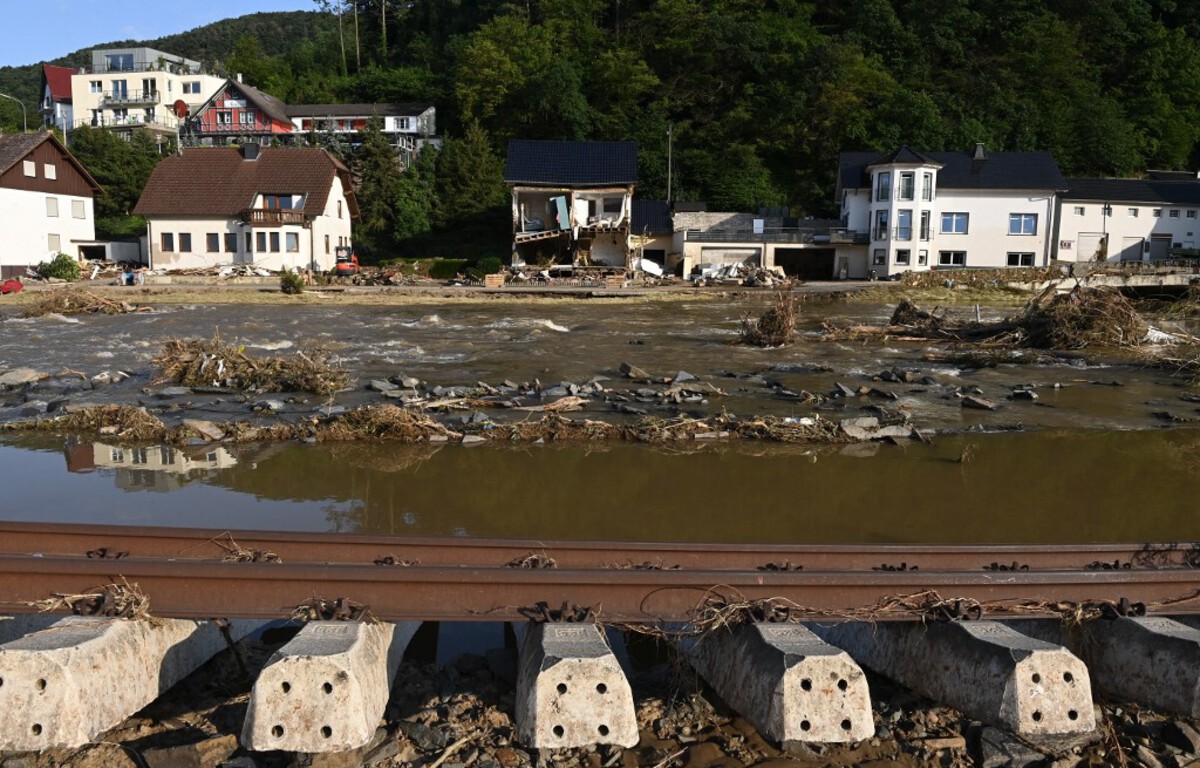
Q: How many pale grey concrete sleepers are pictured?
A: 6